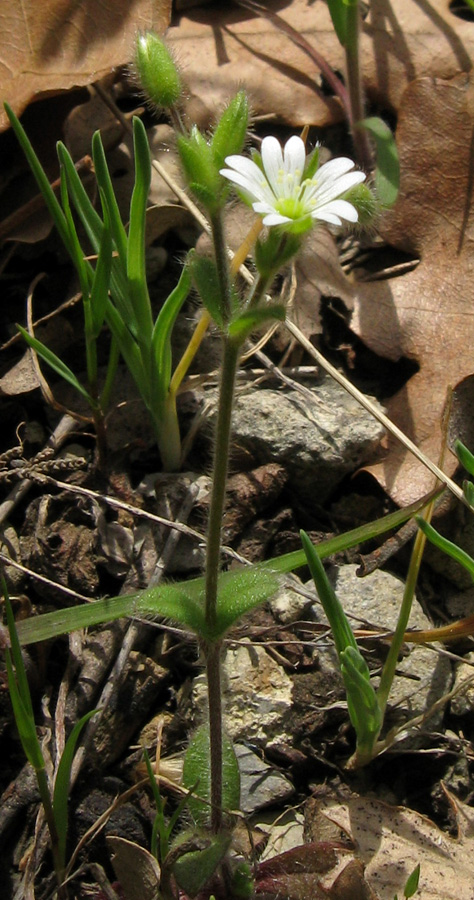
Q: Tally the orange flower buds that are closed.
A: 0